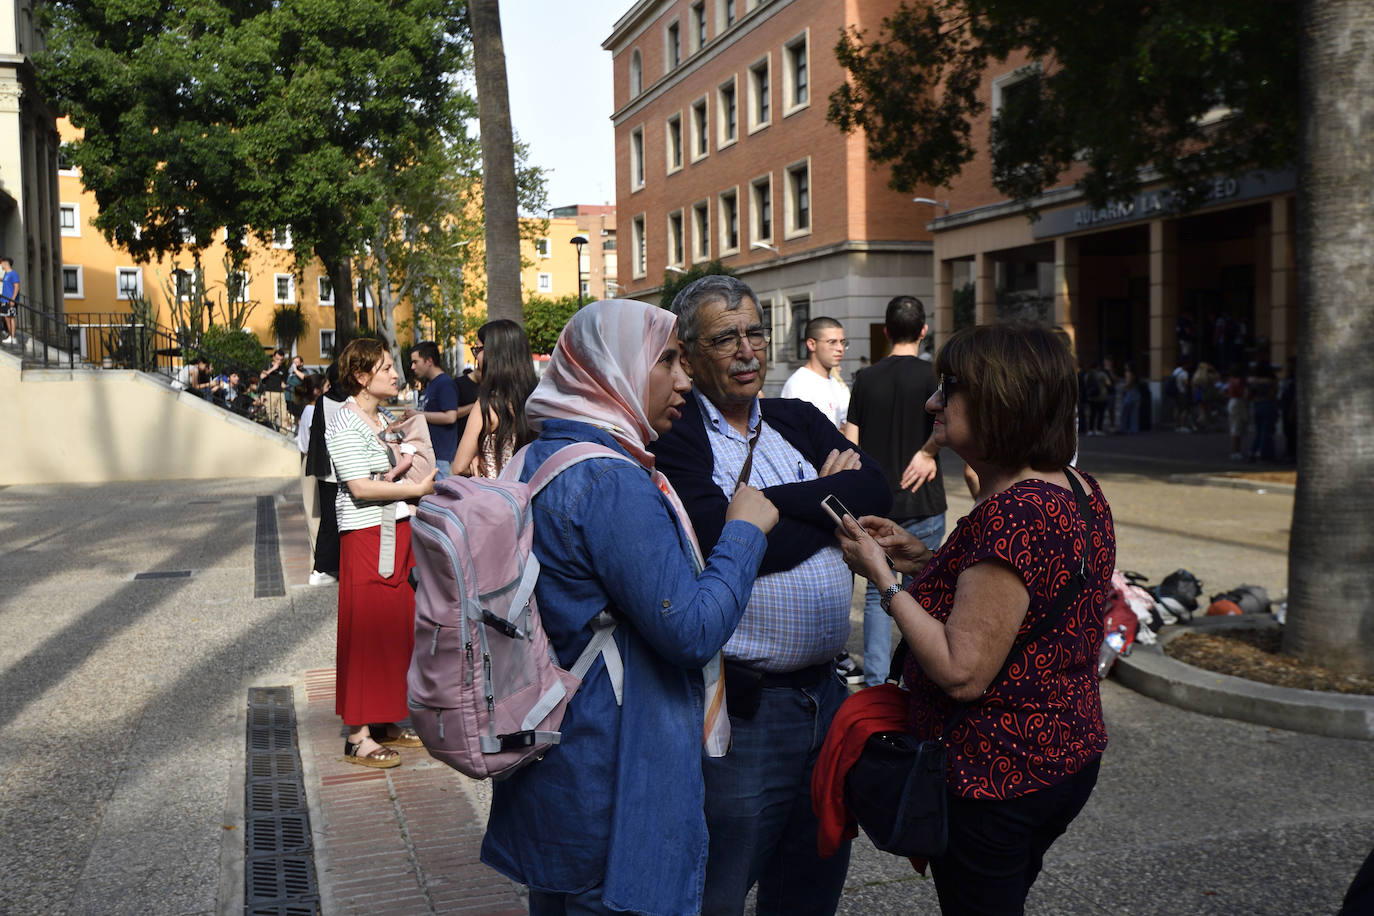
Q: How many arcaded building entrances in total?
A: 1